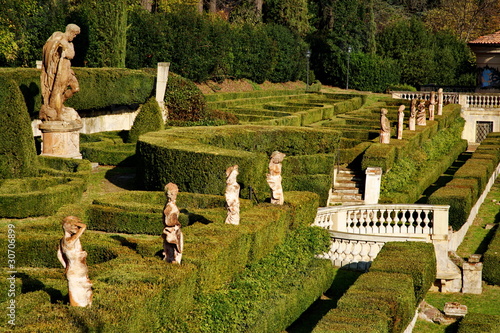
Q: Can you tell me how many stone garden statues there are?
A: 11